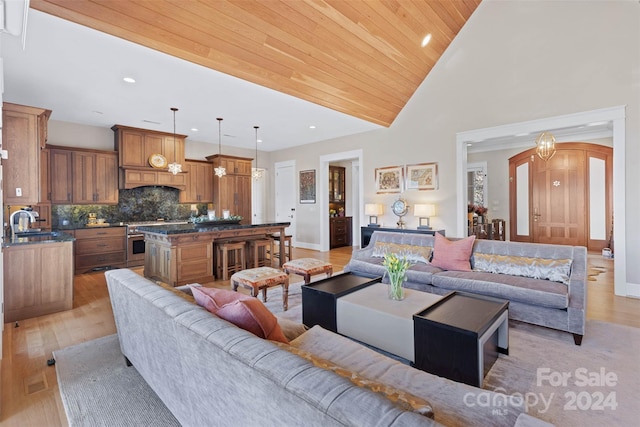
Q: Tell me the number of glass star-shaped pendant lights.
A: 3